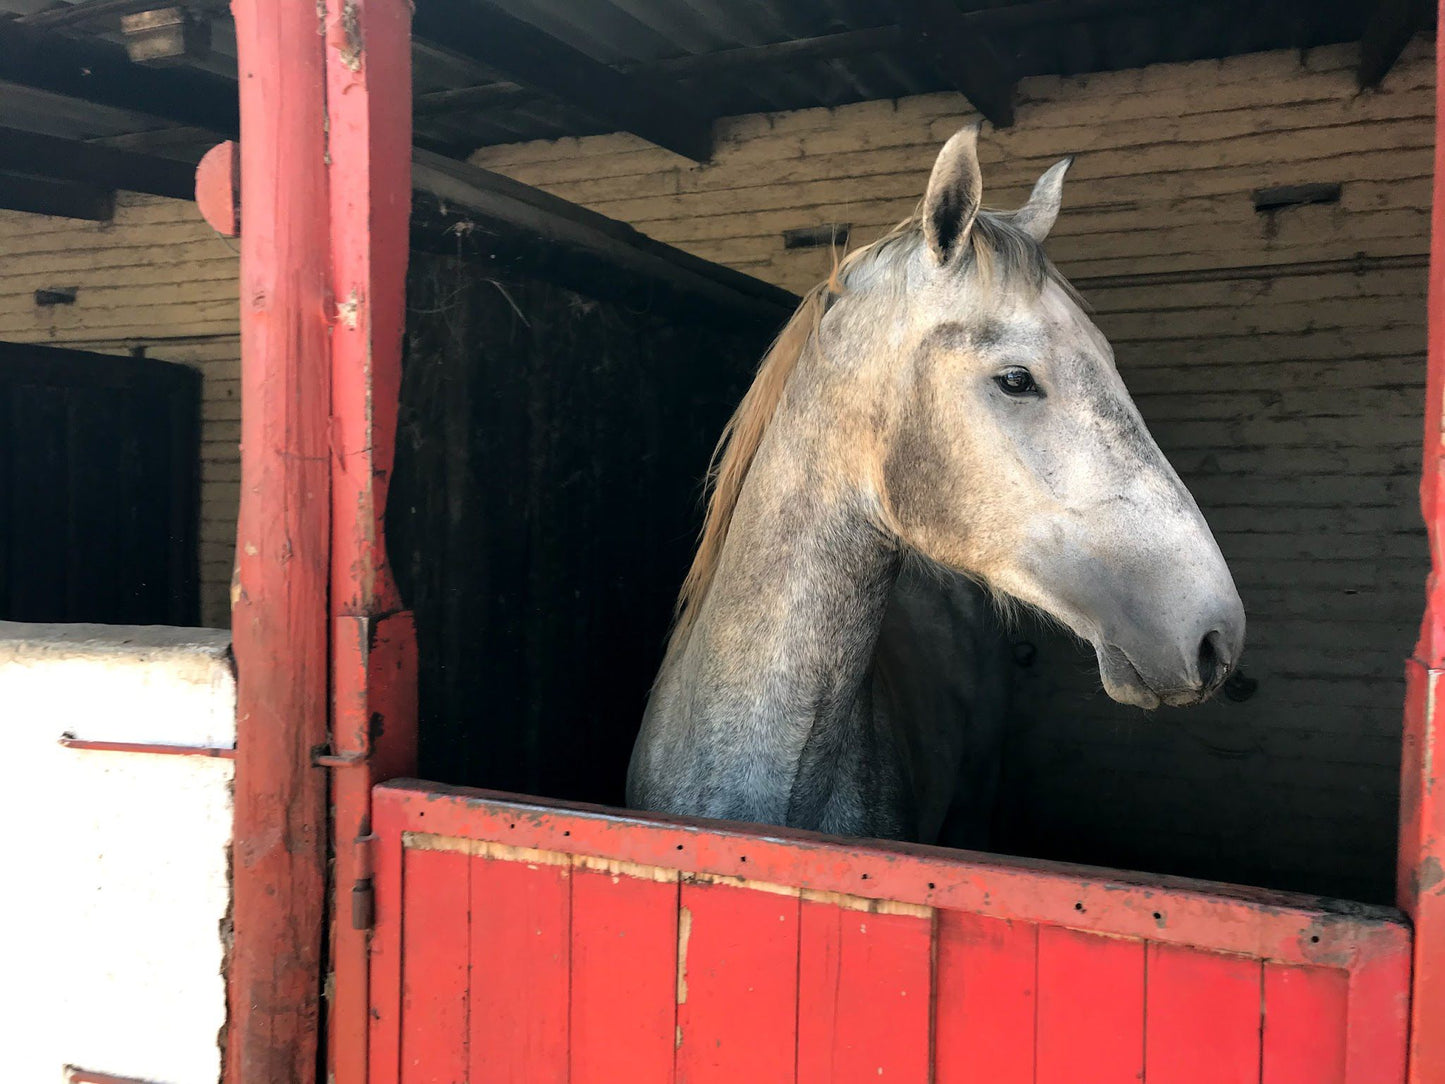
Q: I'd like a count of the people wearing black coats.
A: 0